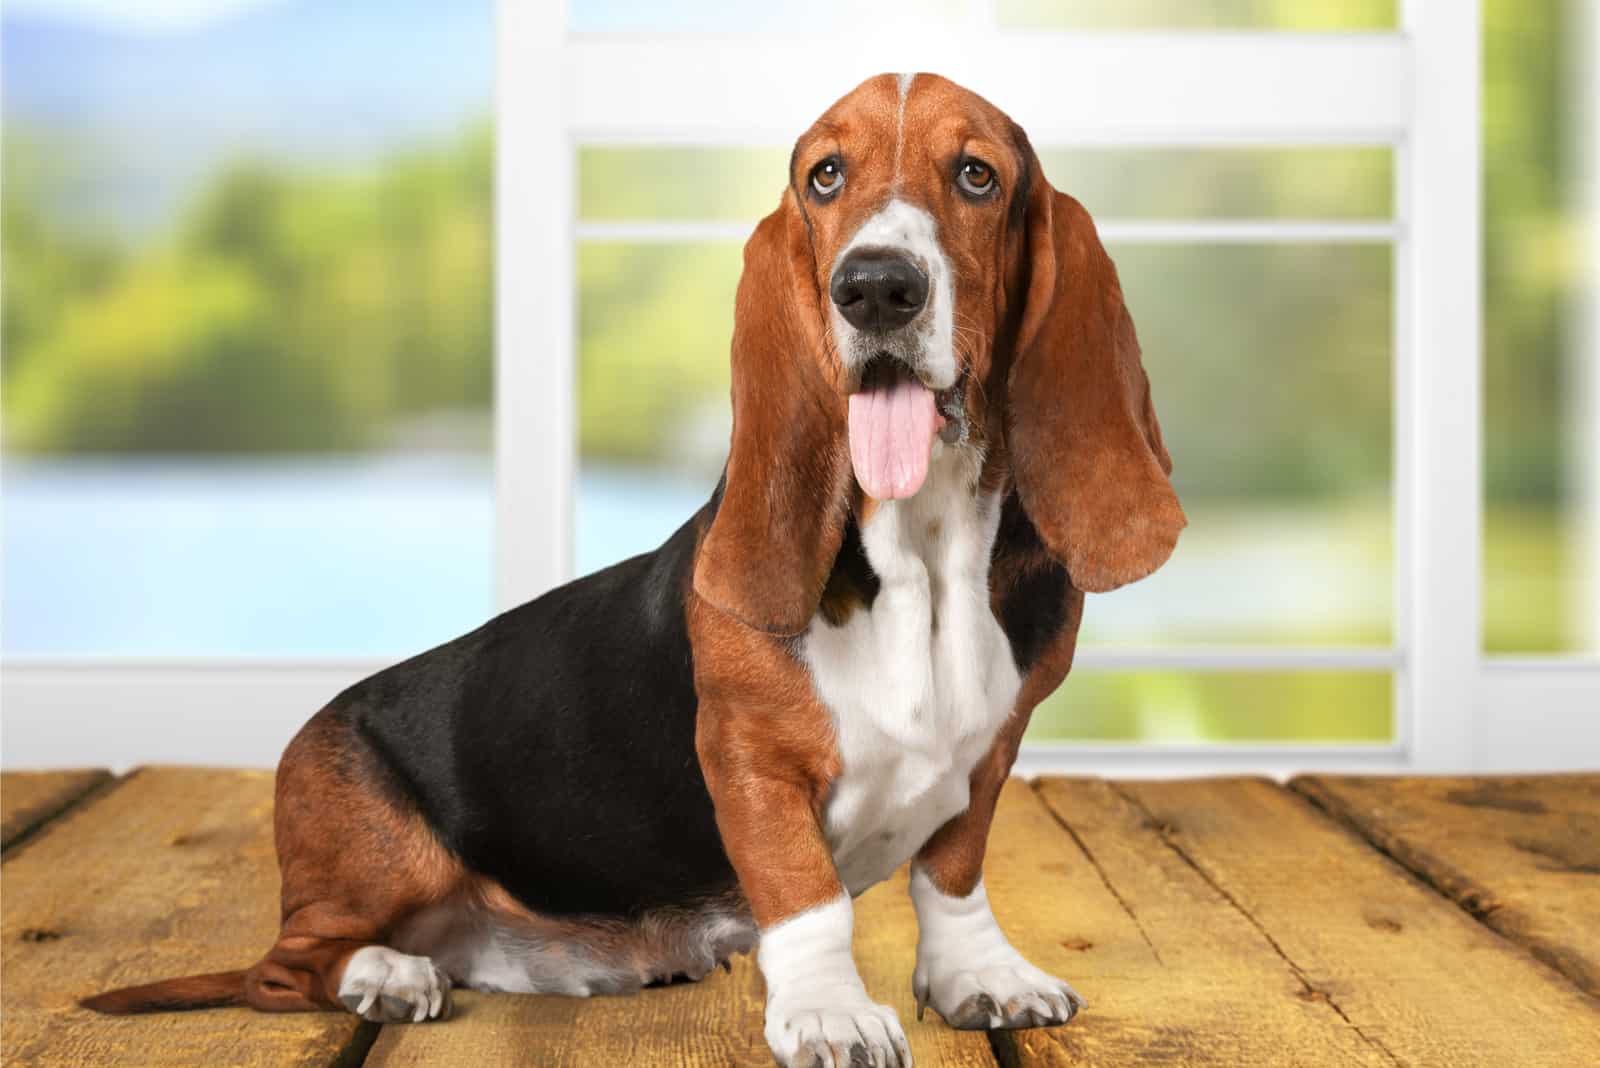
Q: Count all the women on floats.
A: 0